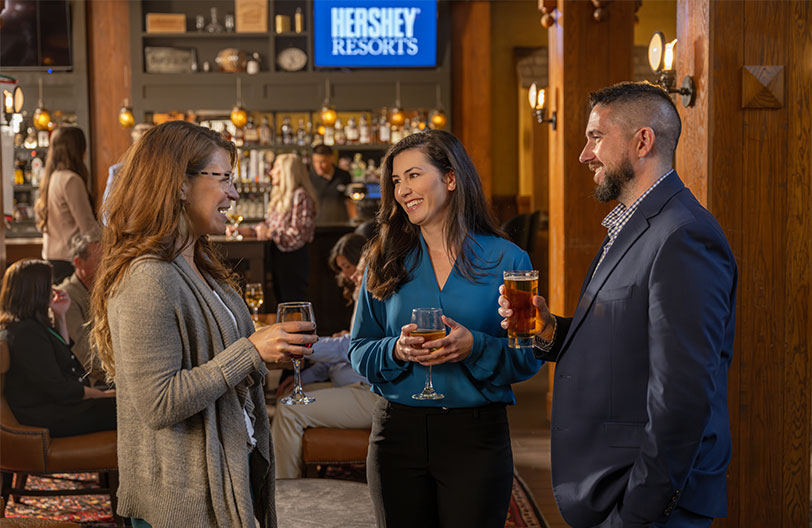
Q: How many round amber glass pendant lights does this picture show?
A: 6